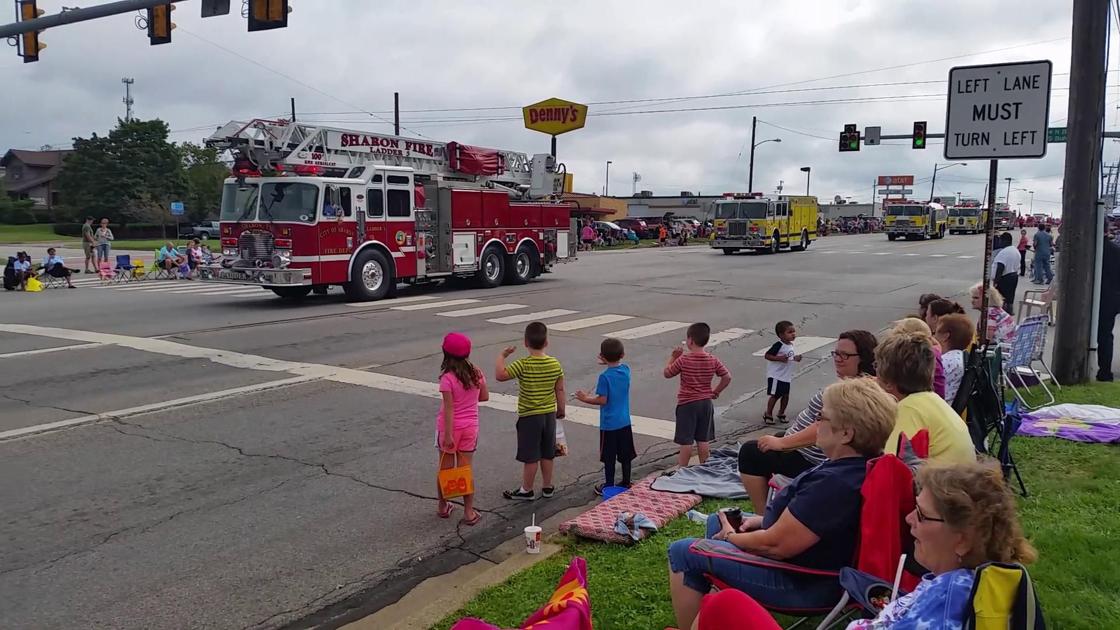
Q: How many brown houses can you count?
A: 1